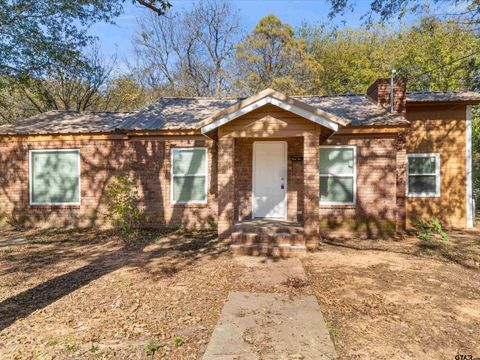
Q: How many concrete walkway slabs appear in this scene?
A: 2